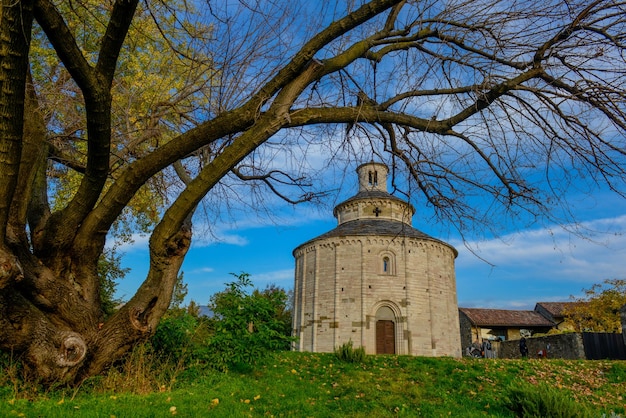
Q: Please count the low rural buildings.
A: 2